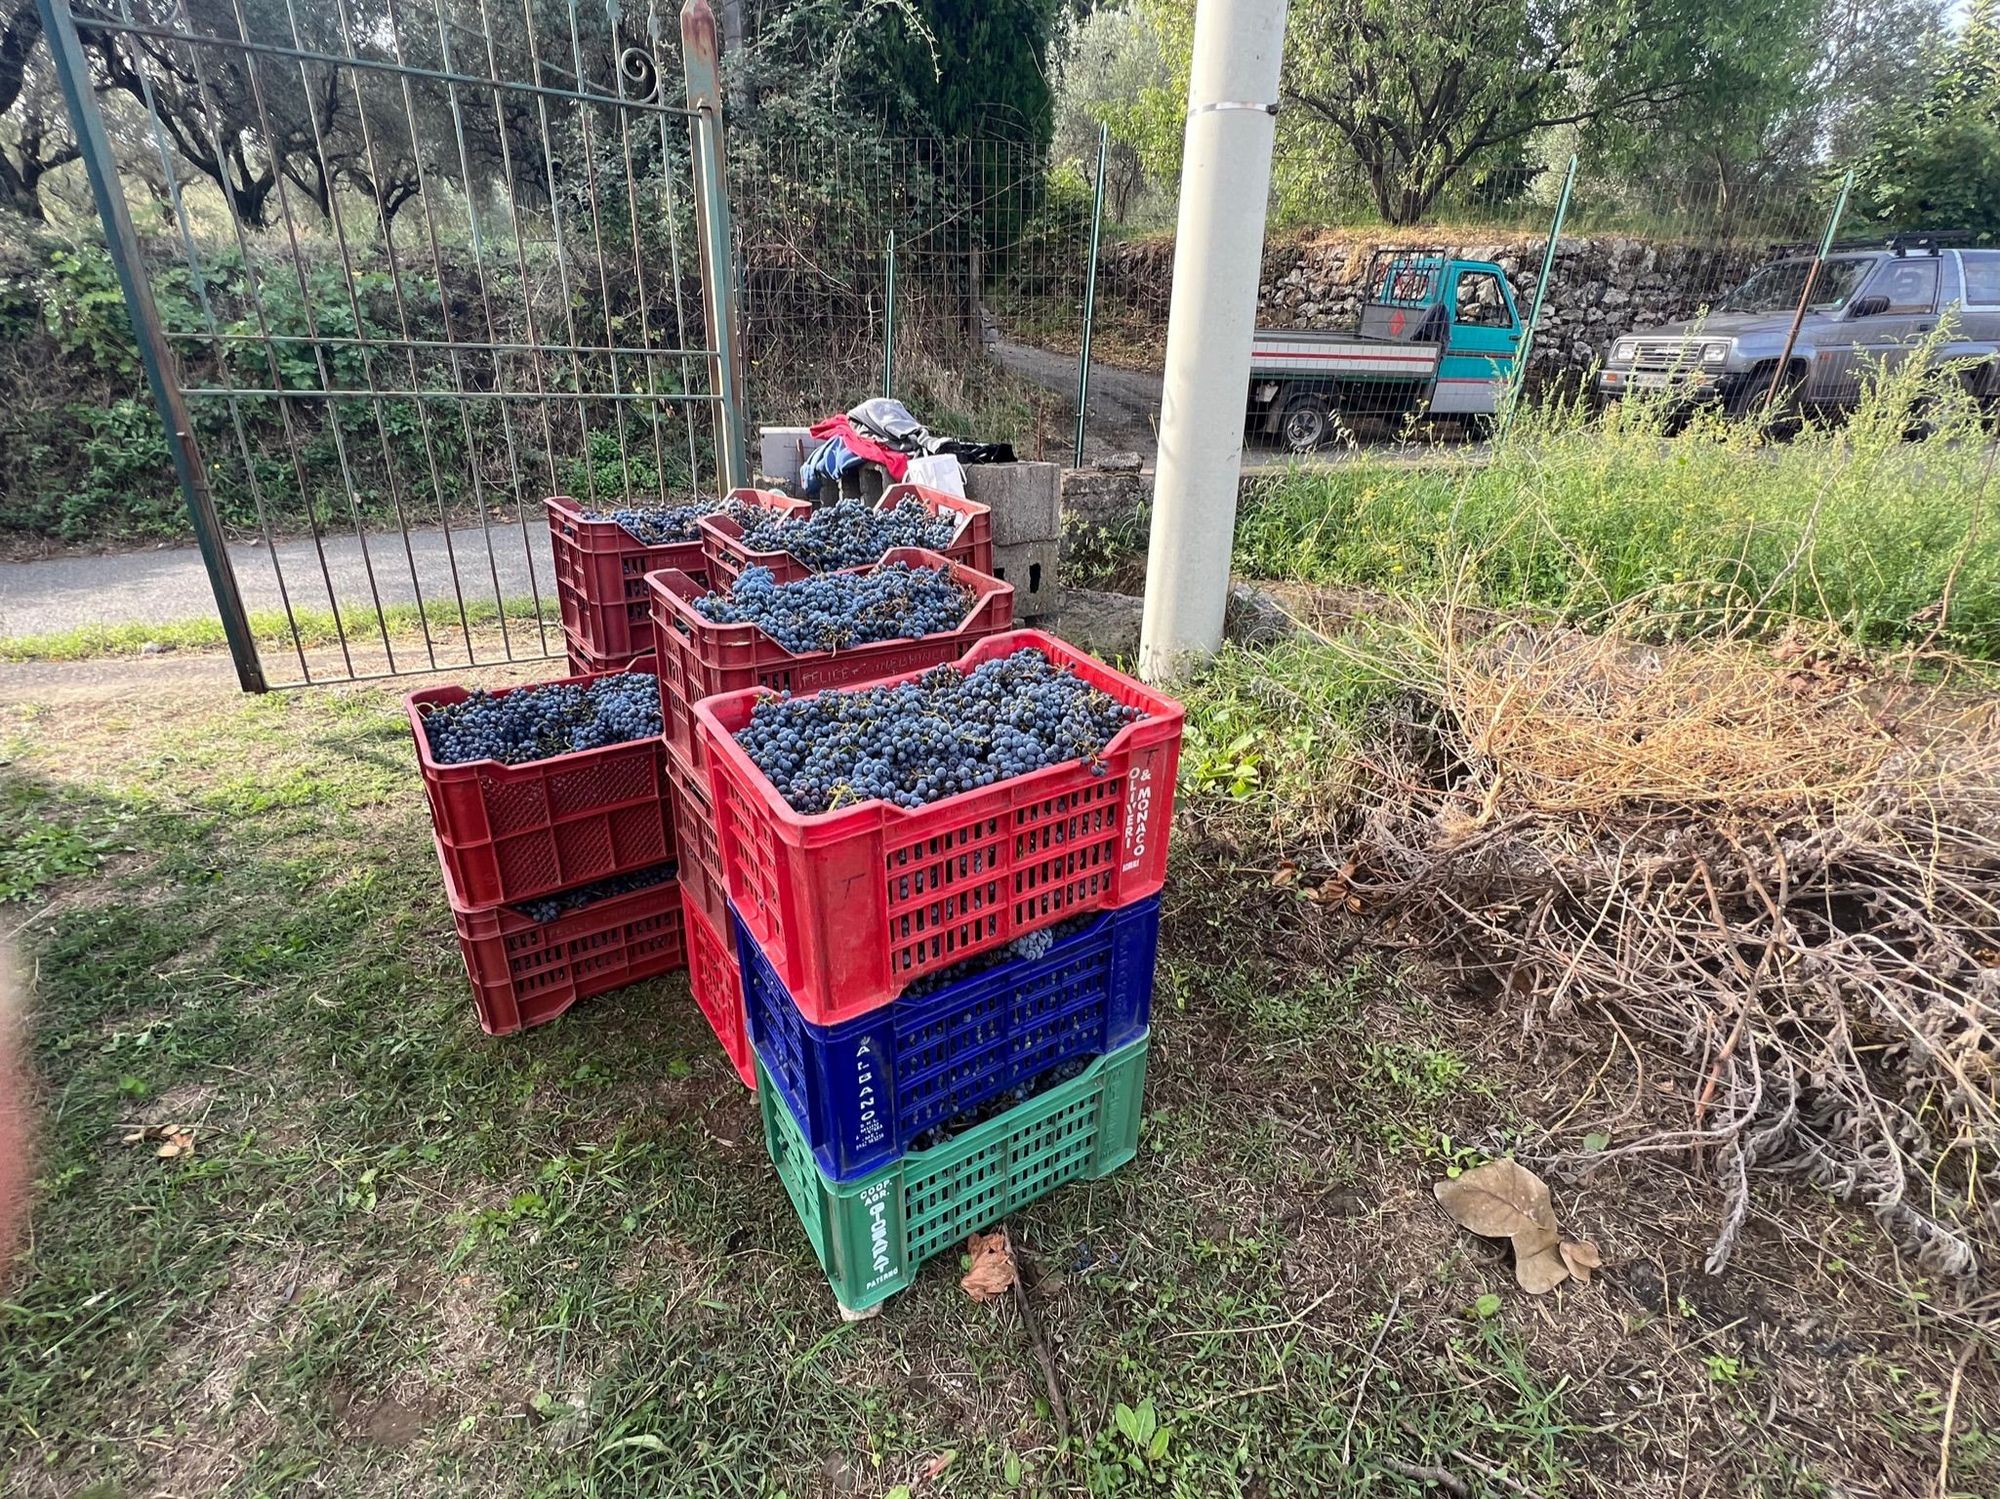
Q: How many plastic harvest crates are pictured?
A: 11